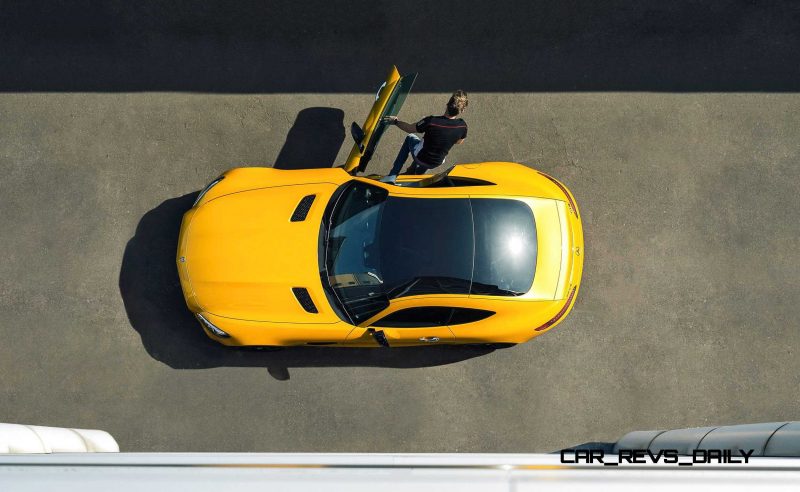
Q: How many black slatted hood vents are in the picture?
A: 2